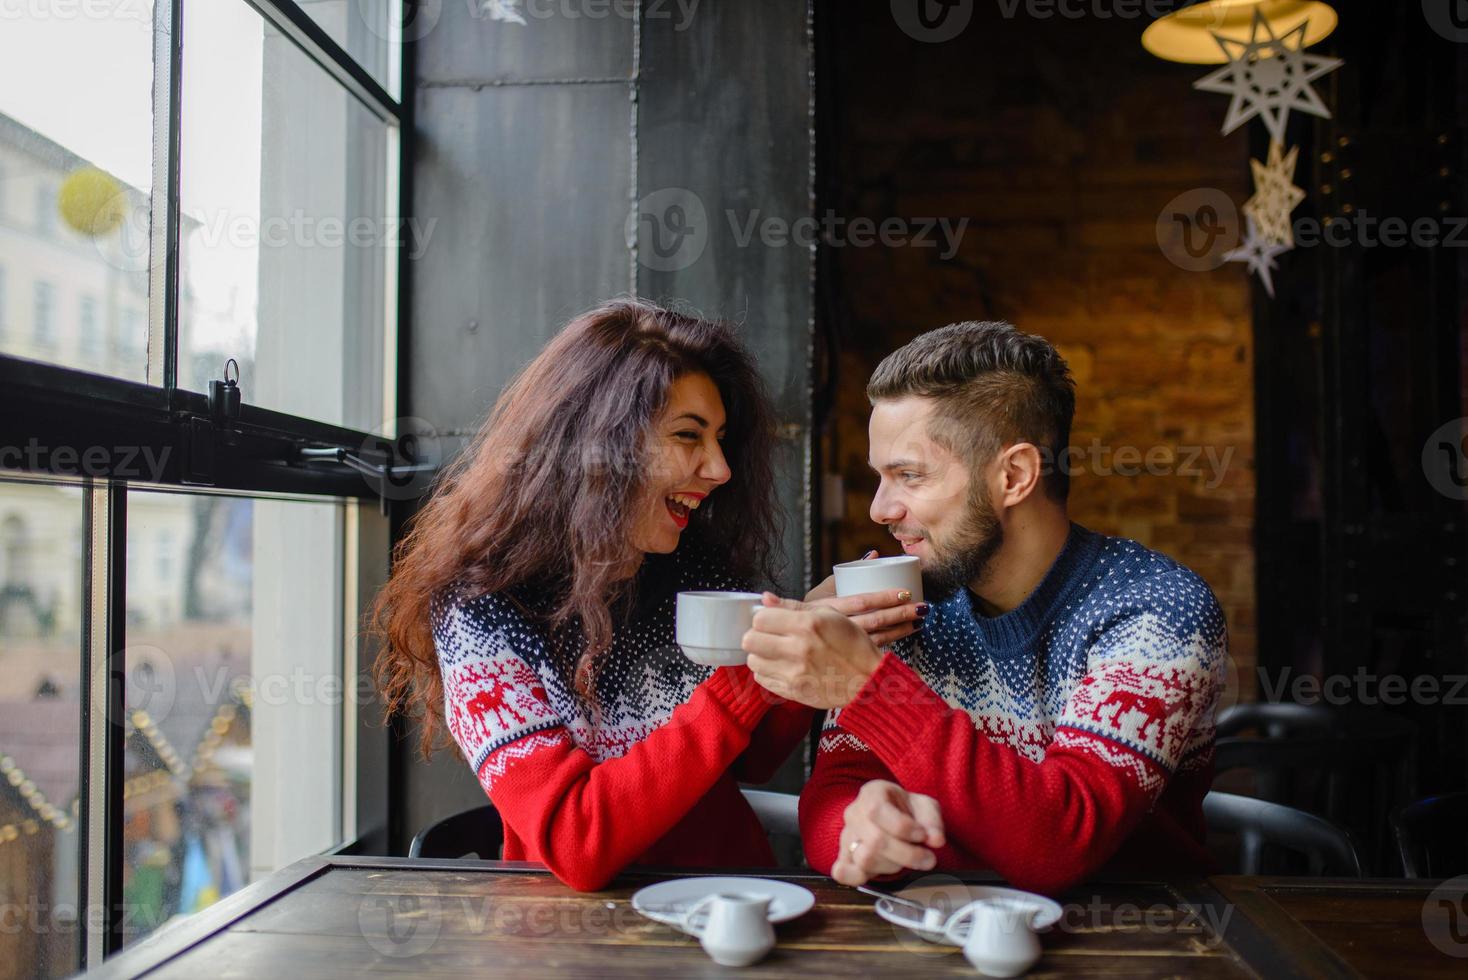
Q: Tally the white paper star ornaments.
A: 3